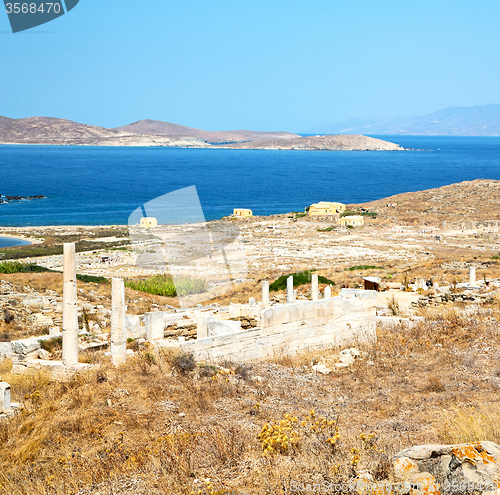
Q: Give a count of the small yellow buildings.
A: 4